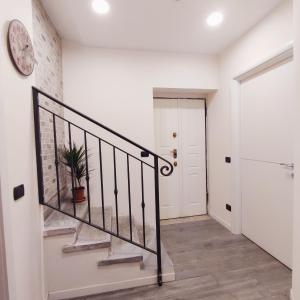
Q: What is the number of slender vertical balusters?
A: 7